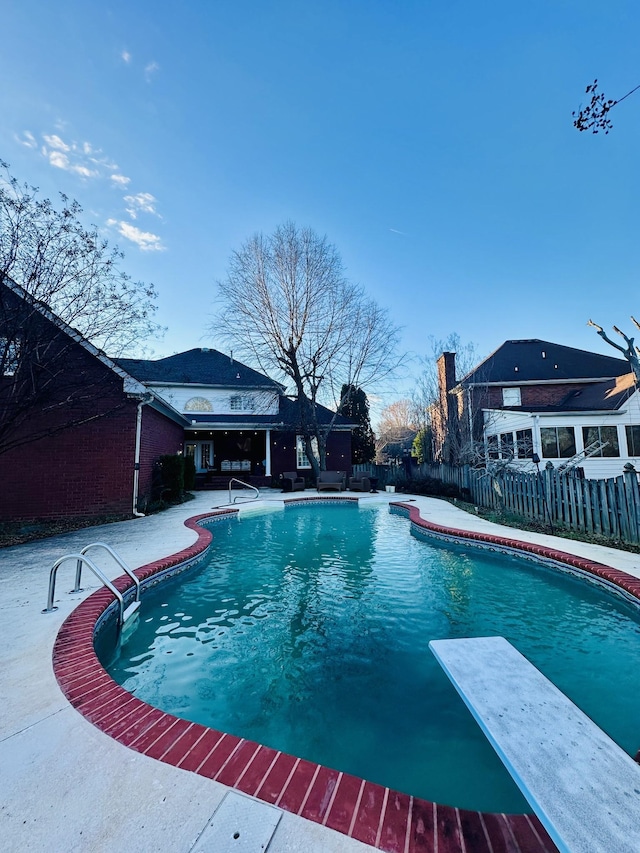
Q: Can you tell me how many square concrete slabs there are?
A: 1